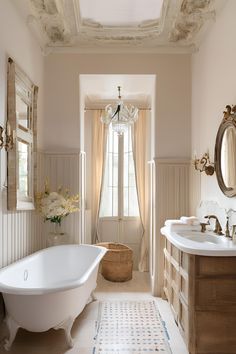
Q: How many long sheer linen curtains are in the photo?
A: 2